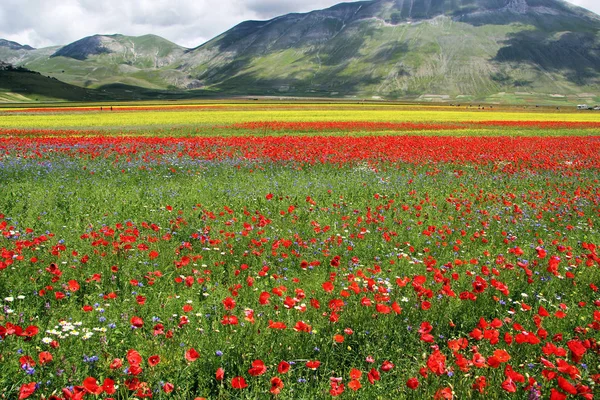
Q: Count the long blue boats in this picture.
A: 0